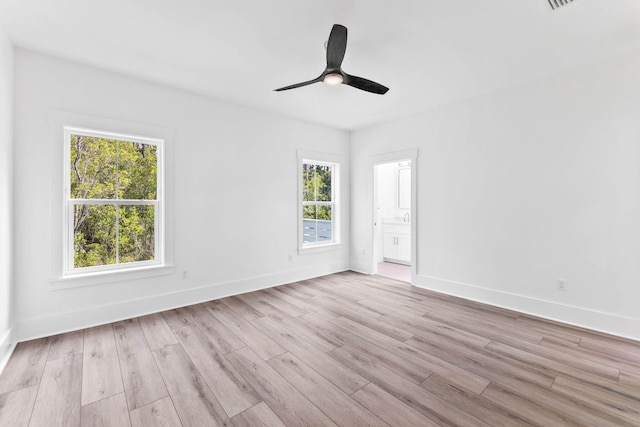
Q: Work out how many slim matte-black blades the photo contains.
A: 3